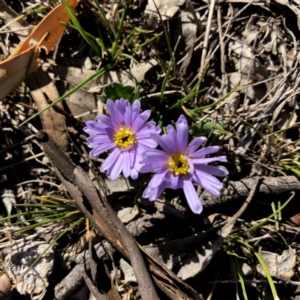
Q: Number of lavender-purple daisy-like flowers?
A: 2